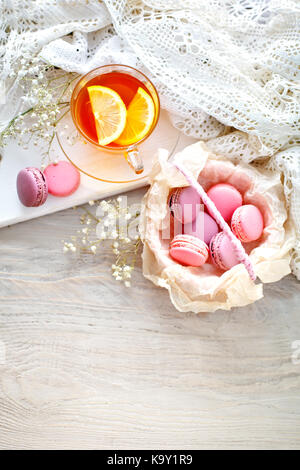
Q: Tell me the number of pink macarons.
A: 4